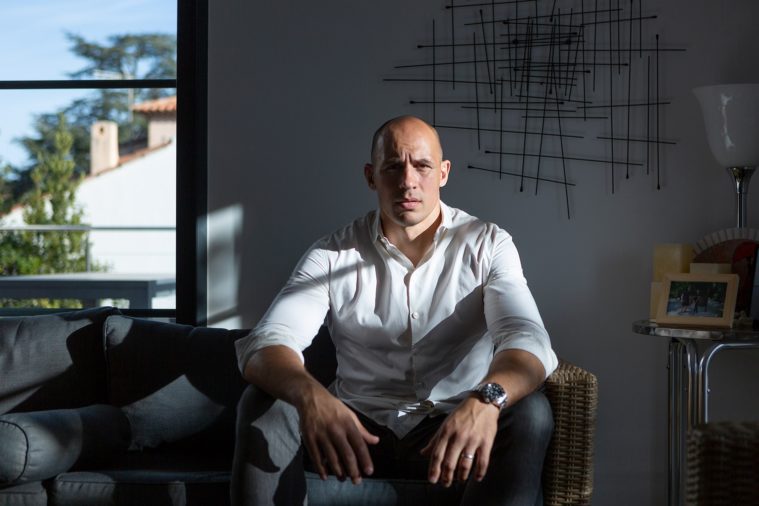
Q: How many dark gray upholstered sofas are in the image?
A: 1